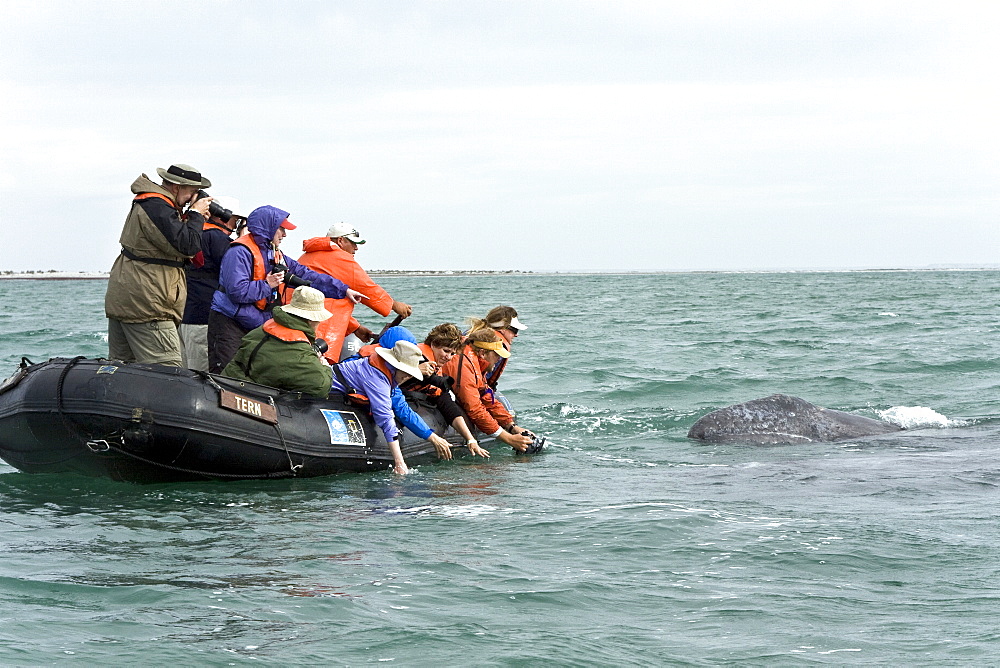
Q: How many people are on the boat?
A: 10